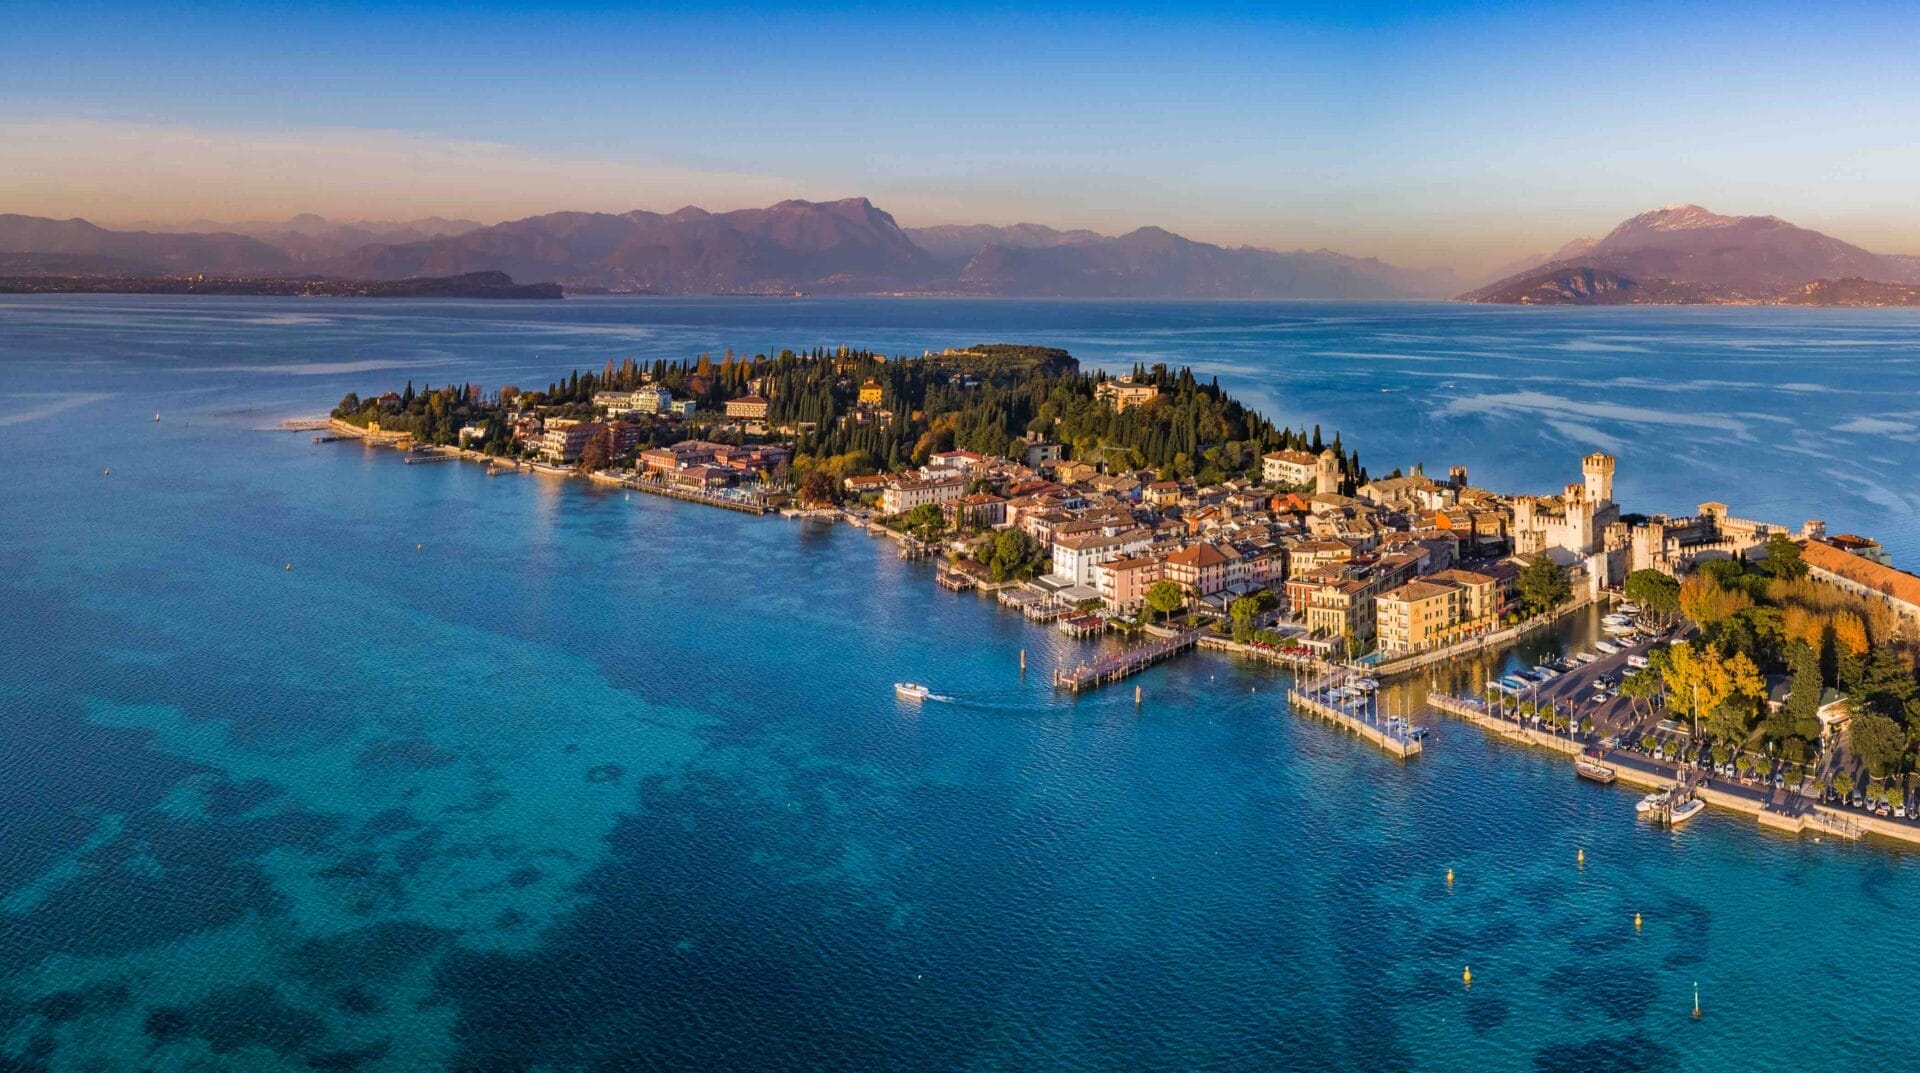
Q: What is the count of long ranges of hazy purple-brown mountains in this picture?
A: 2